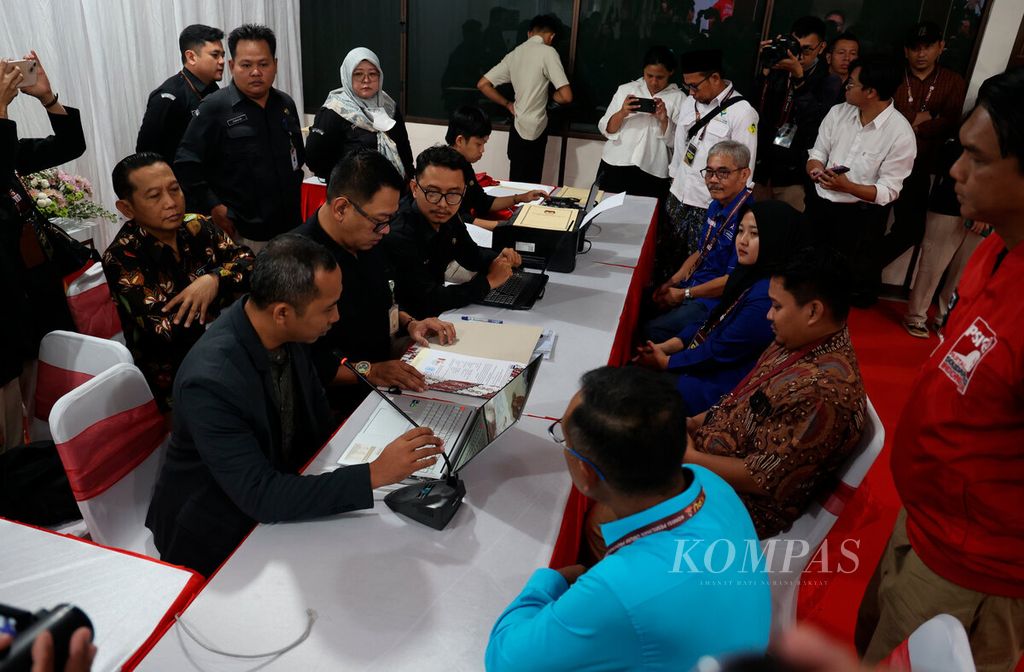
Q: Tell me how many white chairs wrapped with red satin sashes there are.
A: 5